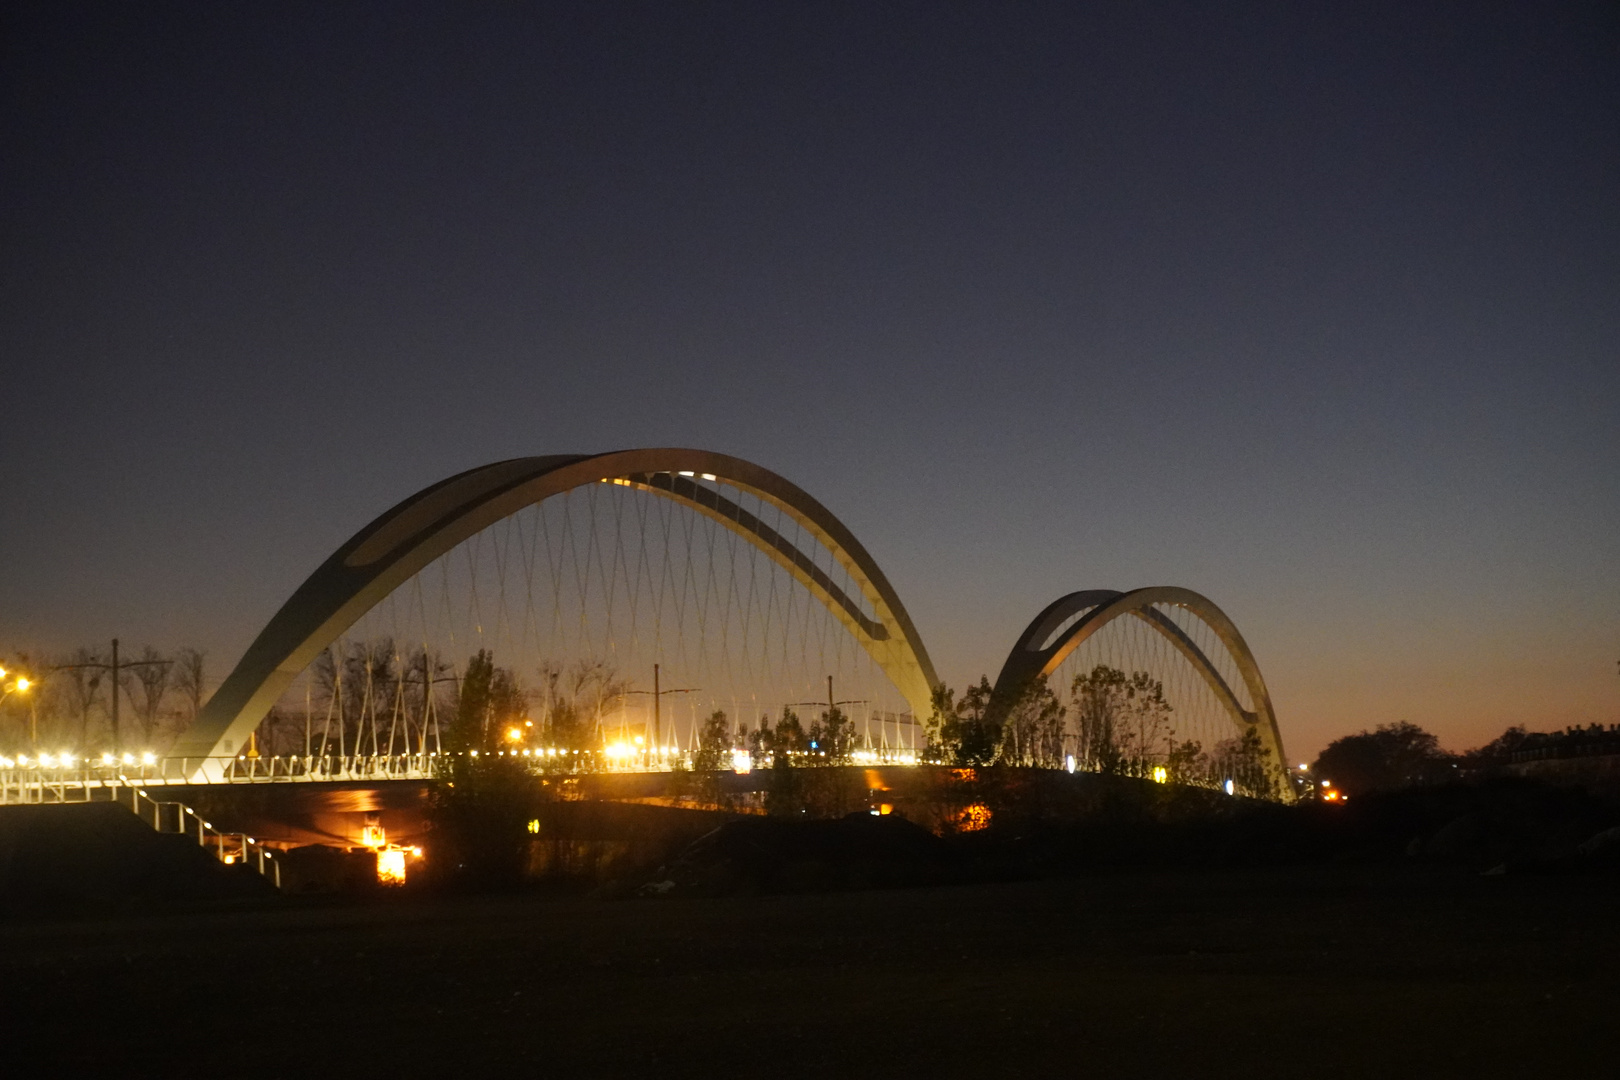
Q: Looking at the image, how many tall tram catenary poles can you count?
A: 4